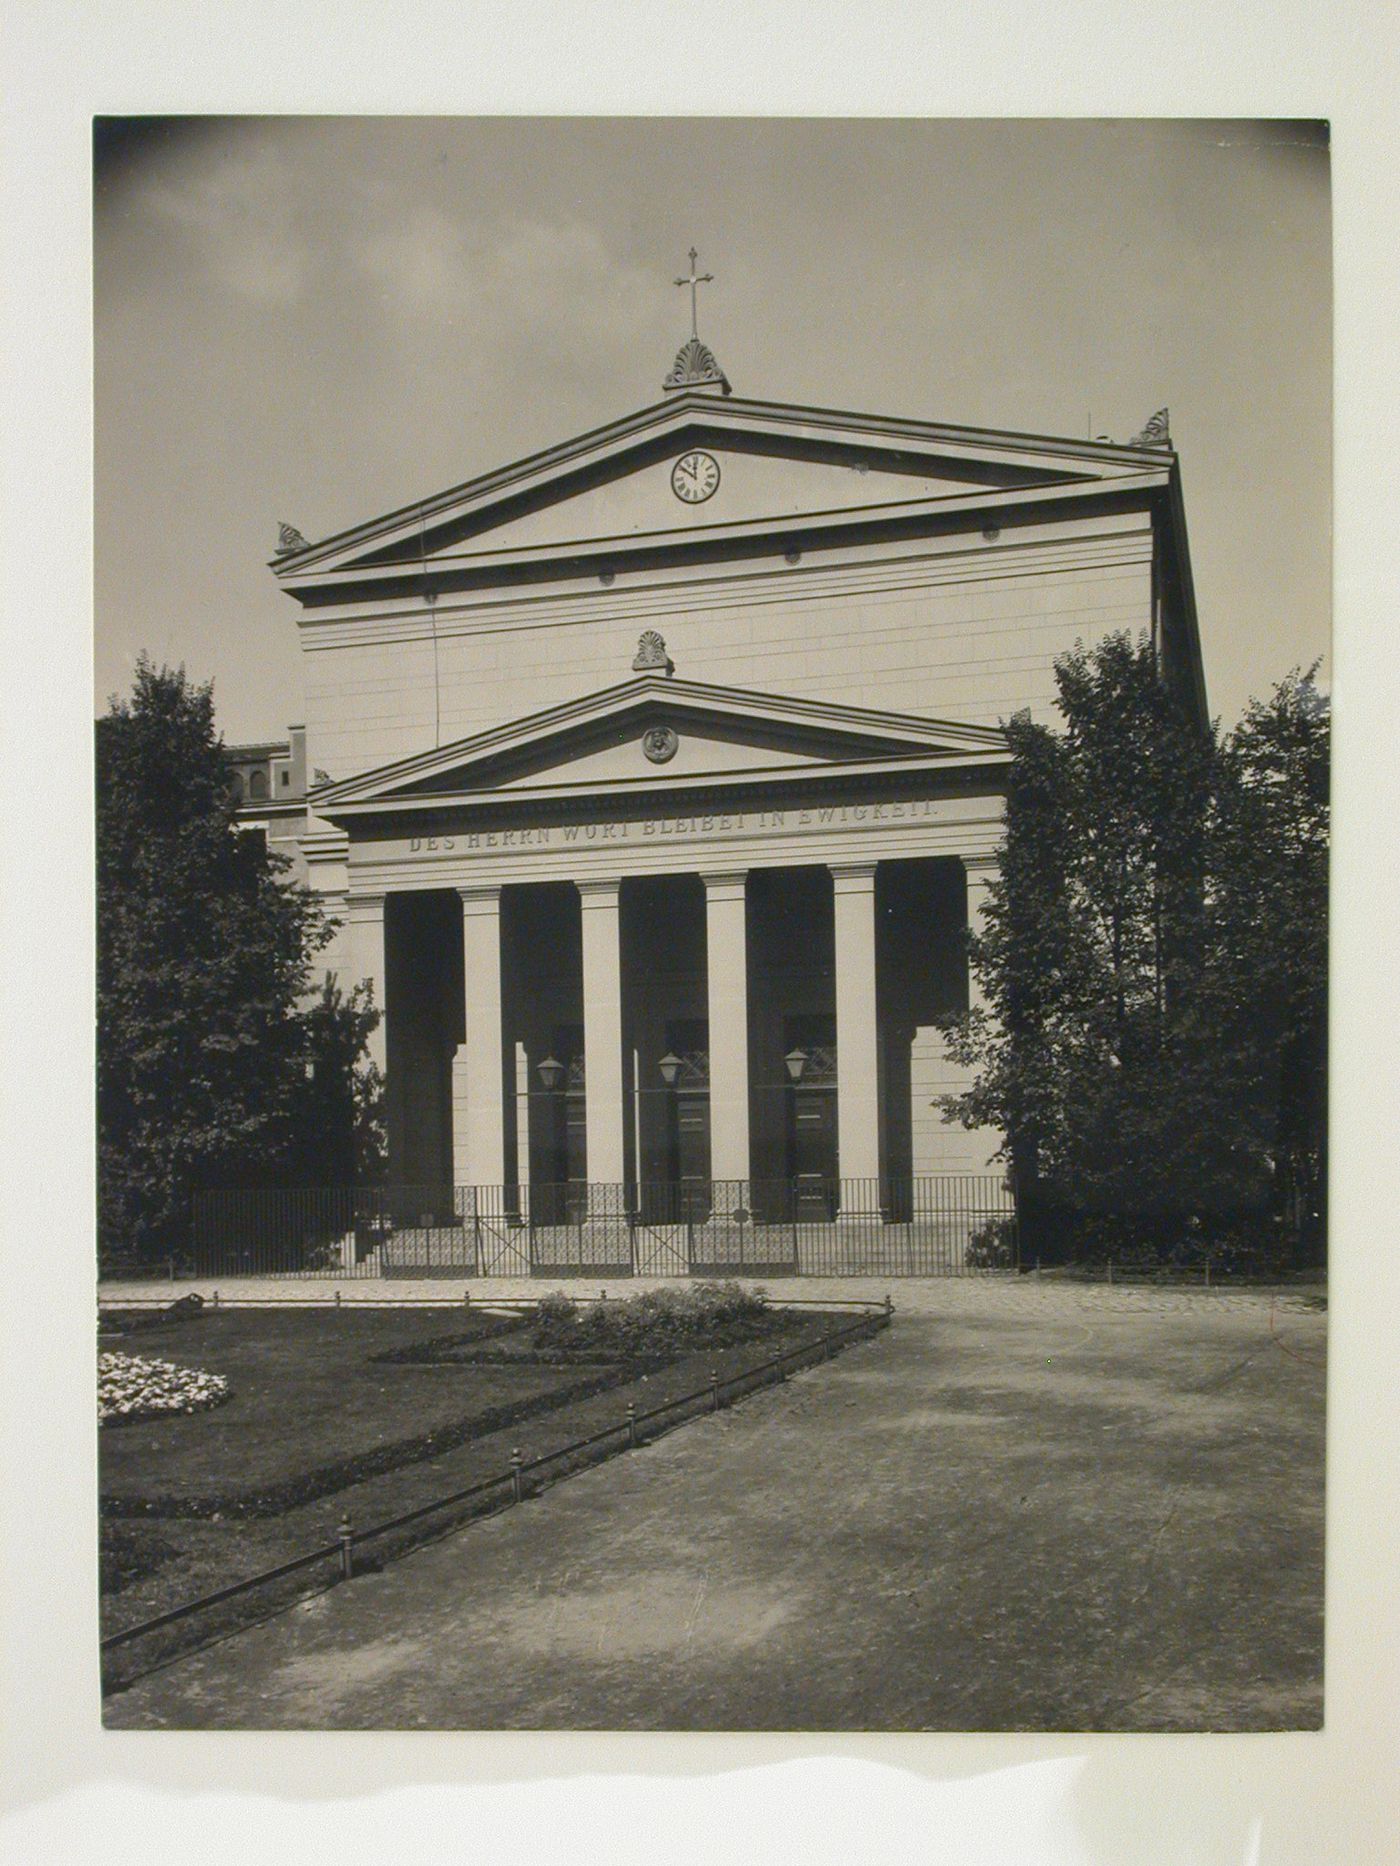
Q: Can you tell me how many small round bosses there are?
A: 4